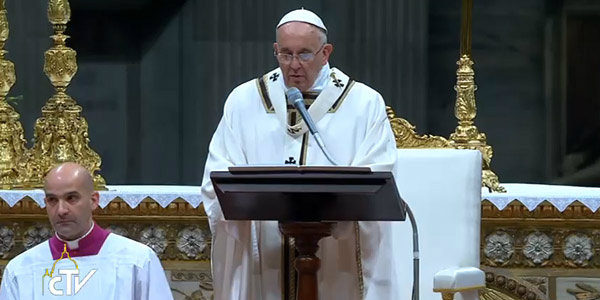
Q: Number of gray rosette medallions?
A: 8